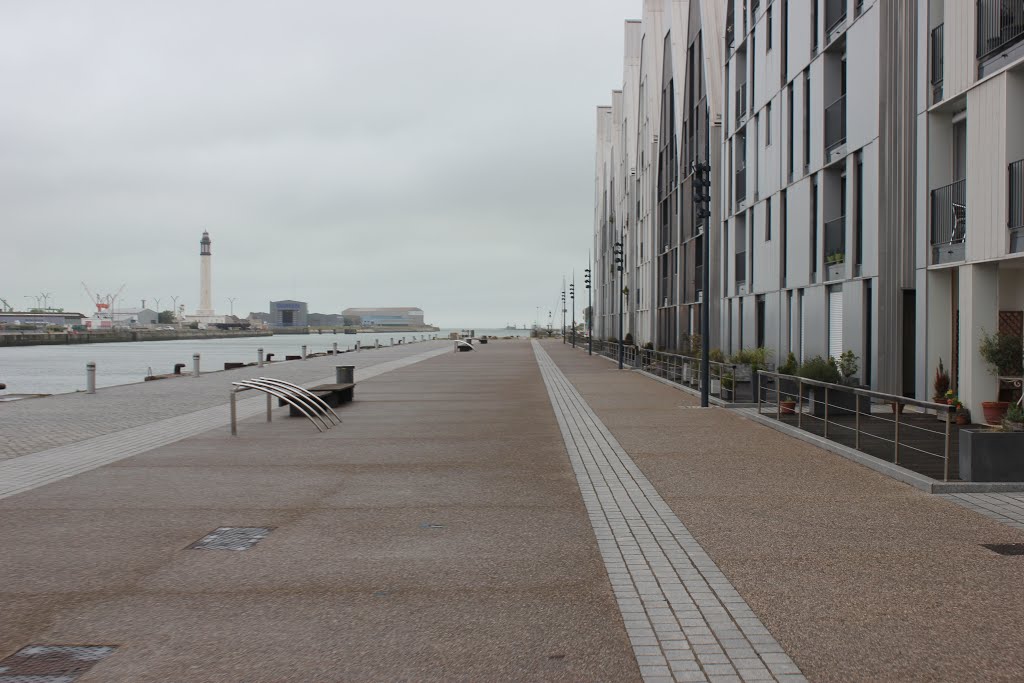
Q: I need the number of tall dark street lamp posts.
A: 5